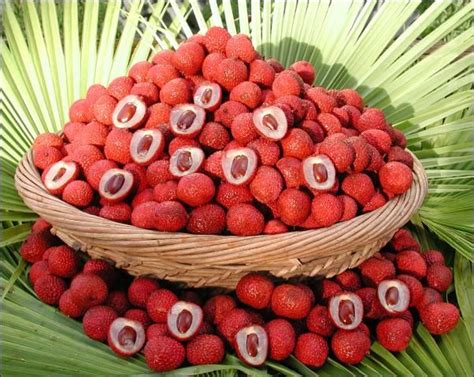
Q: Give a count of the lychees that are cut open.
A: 15